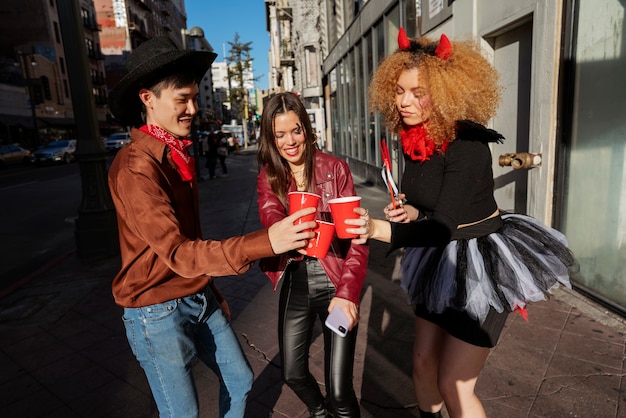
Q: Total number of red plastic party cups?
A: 3